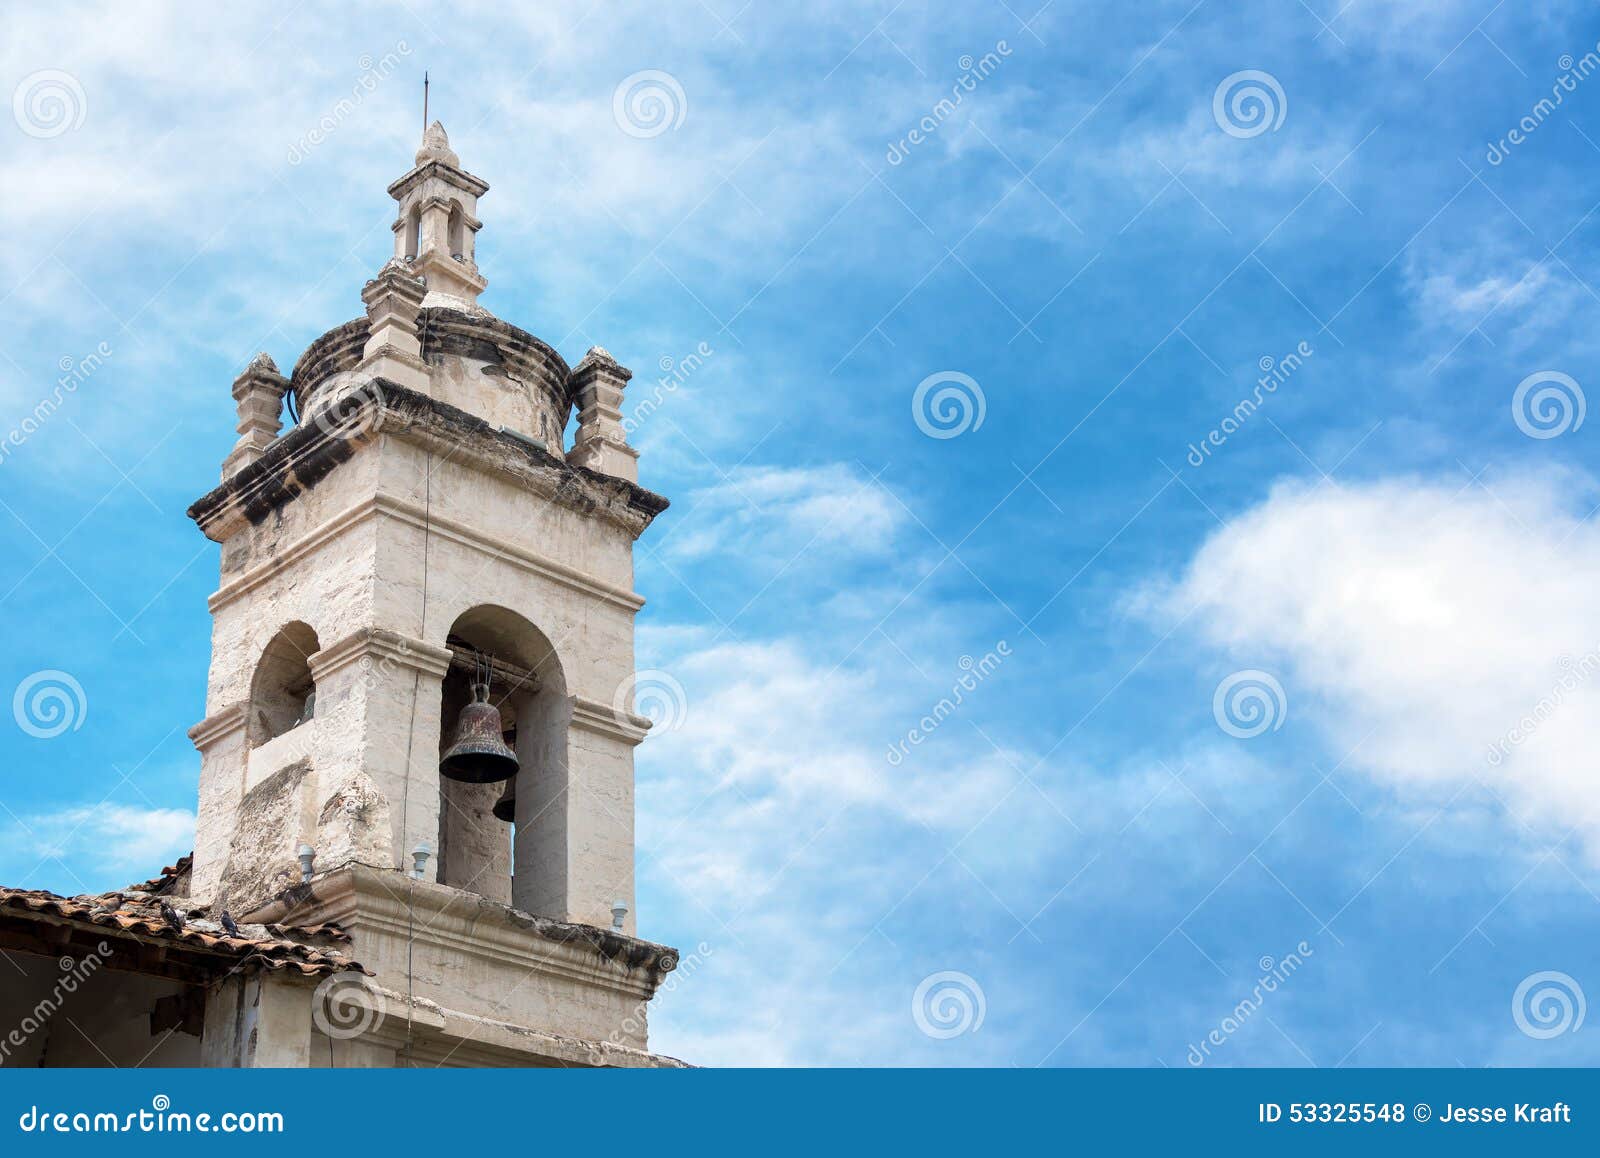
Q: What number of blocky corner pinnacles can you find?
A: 3